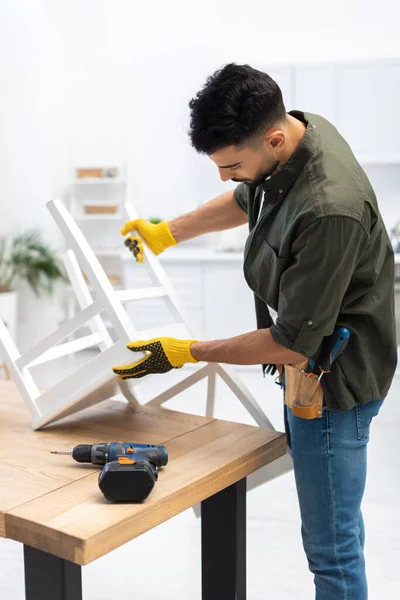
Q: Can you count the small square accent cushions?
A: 0